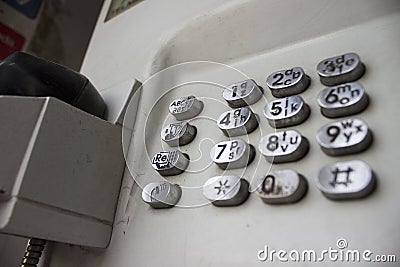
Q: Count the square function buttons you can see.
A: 0